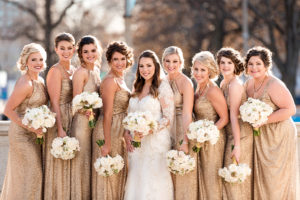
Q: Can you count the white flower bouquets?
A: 9